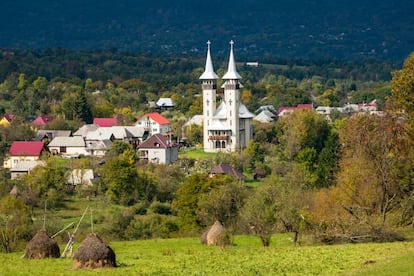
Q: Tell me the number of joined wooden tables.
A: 0